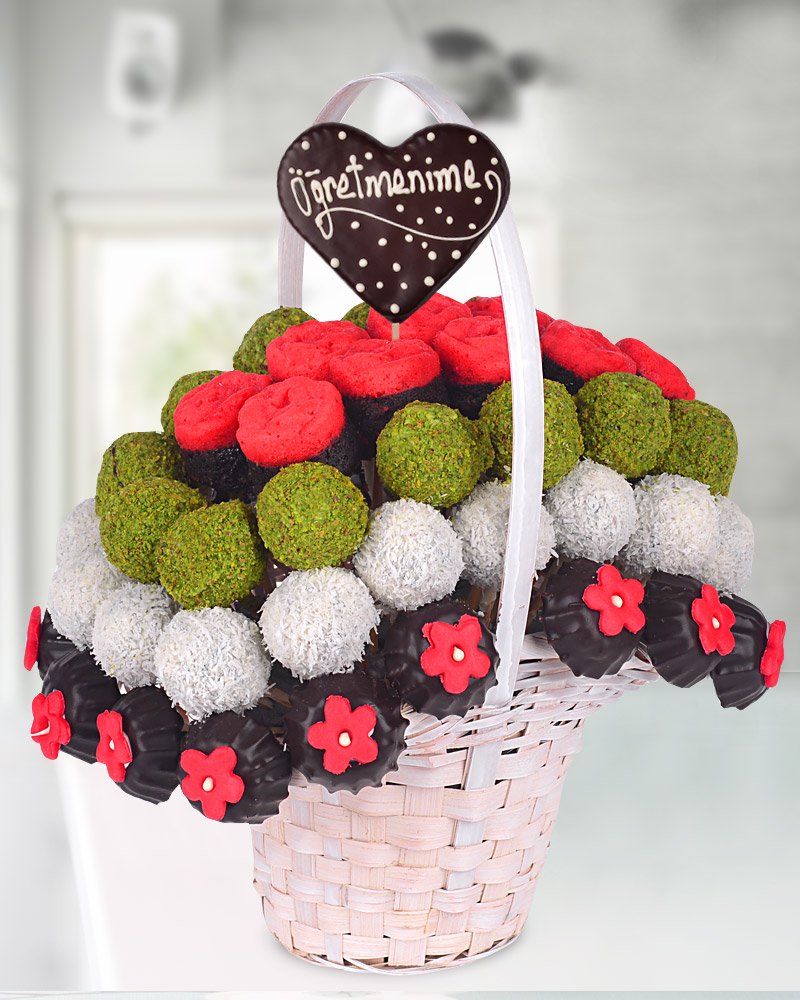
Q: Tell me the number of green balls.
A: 11